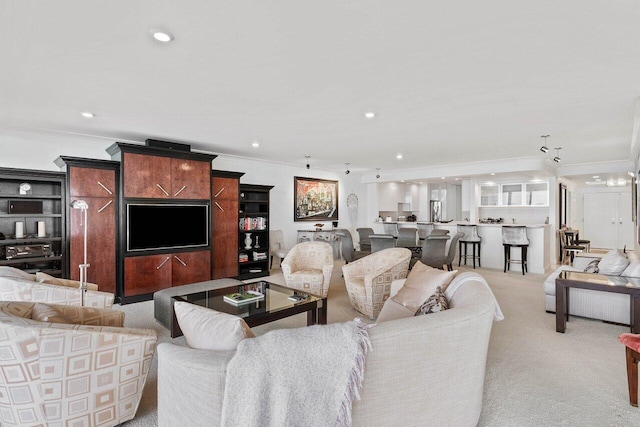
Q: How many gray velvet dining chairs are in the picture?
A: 7